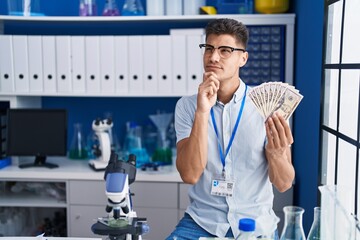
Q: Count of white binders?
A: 14